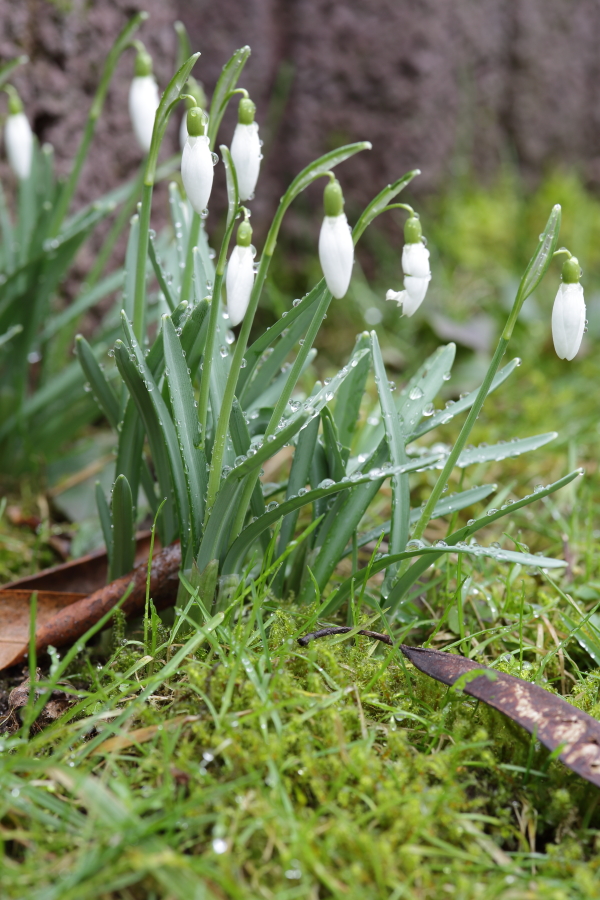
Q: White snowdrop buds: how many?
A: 9